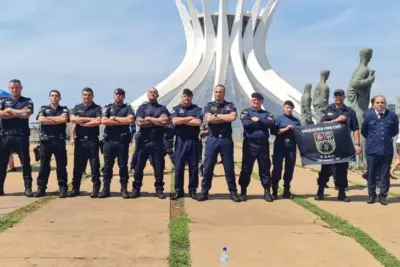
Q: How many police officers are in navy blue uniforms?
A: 11